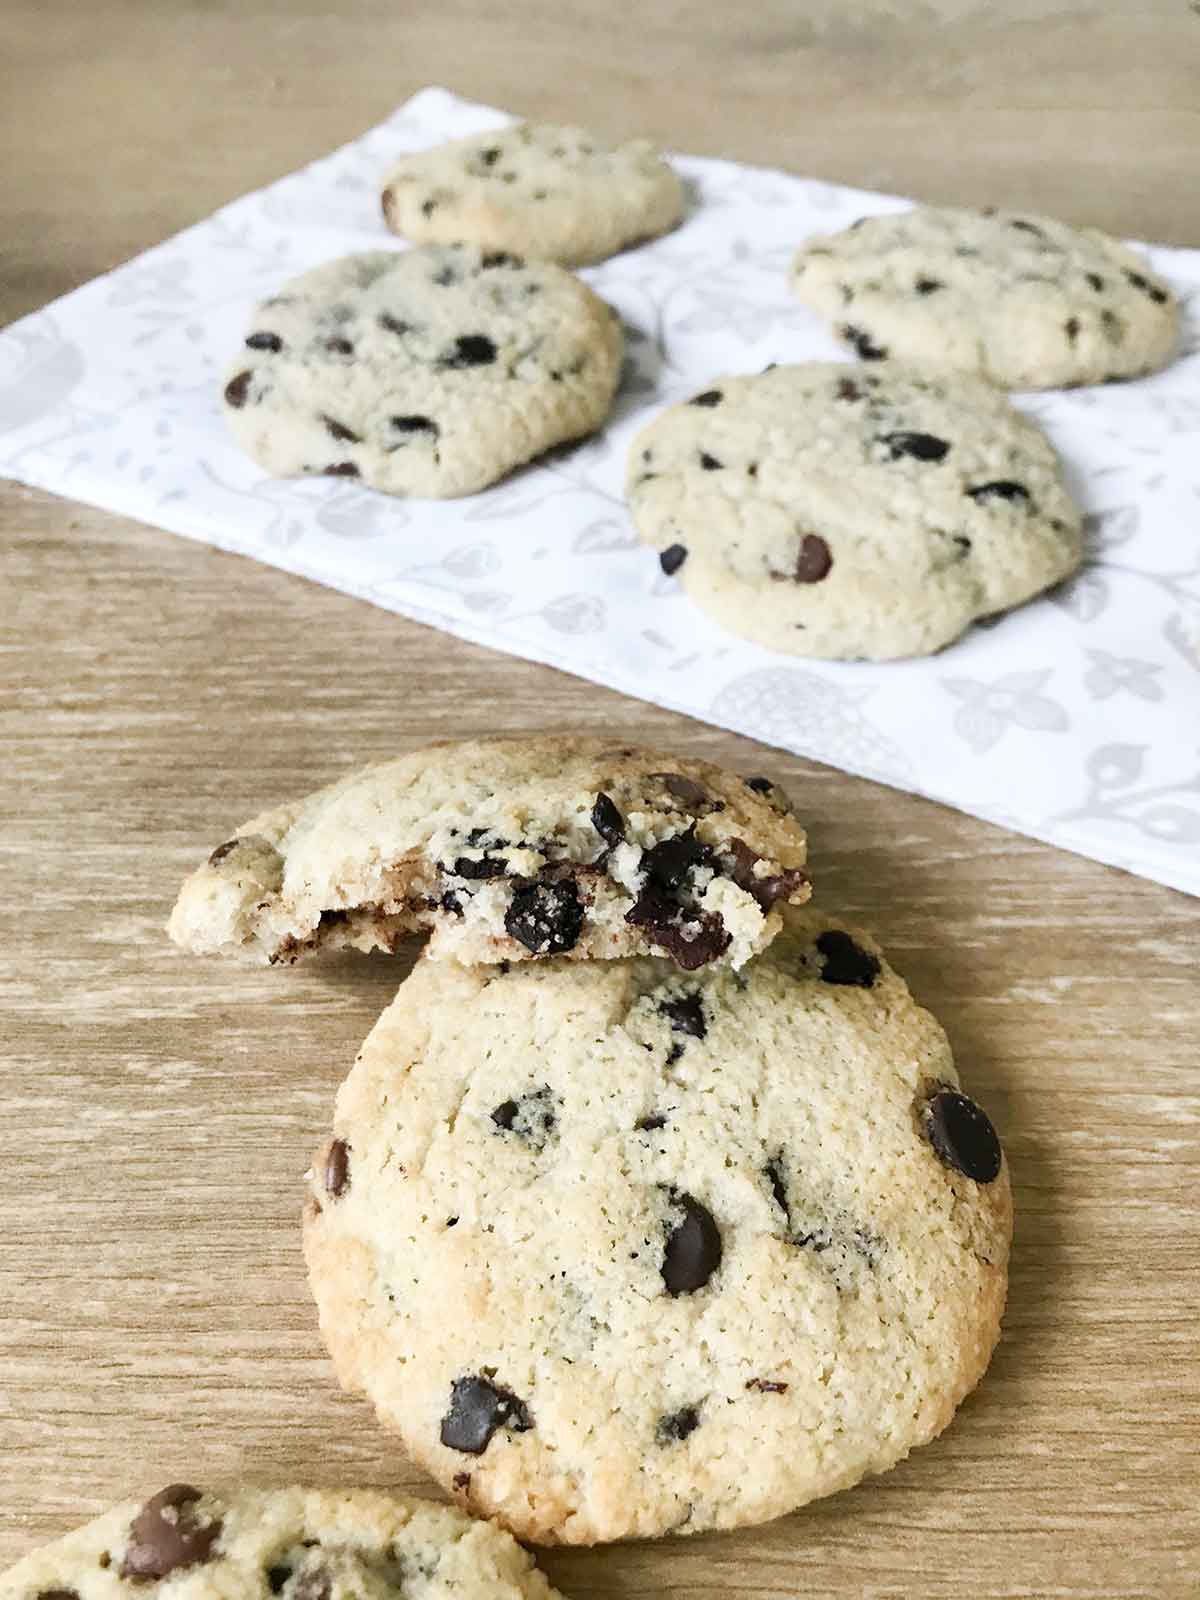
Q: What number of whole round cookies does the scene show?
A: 5